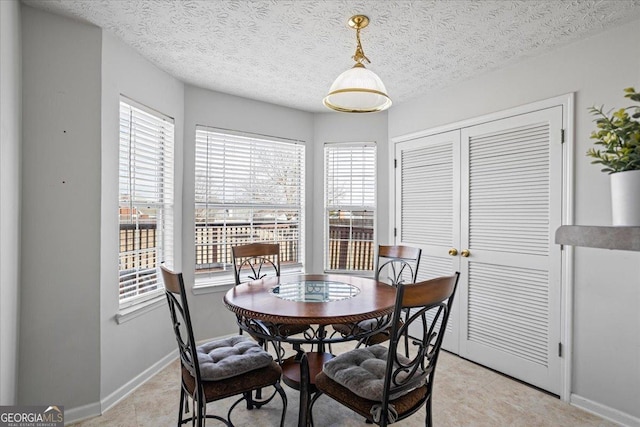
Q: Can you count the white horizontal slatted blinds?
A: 3